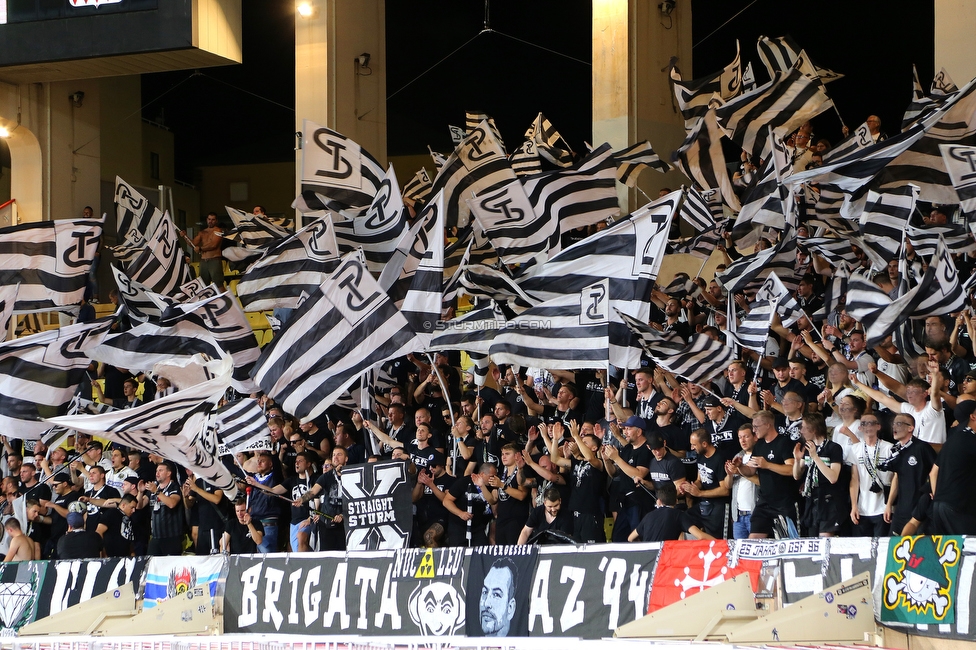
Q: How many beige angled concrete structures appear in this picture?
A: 4